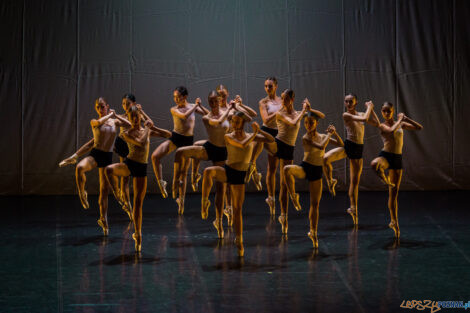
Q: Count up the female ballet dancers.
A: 12